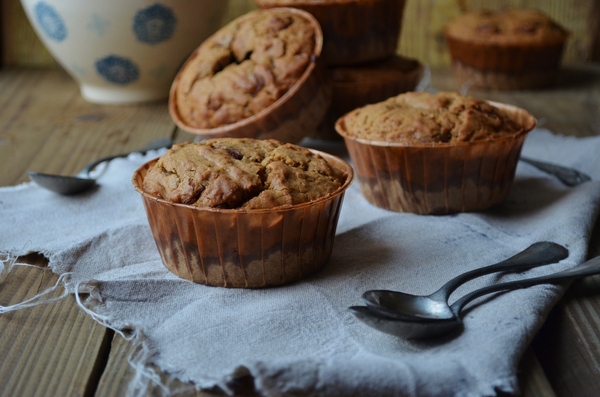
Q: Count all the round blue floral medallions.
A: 3